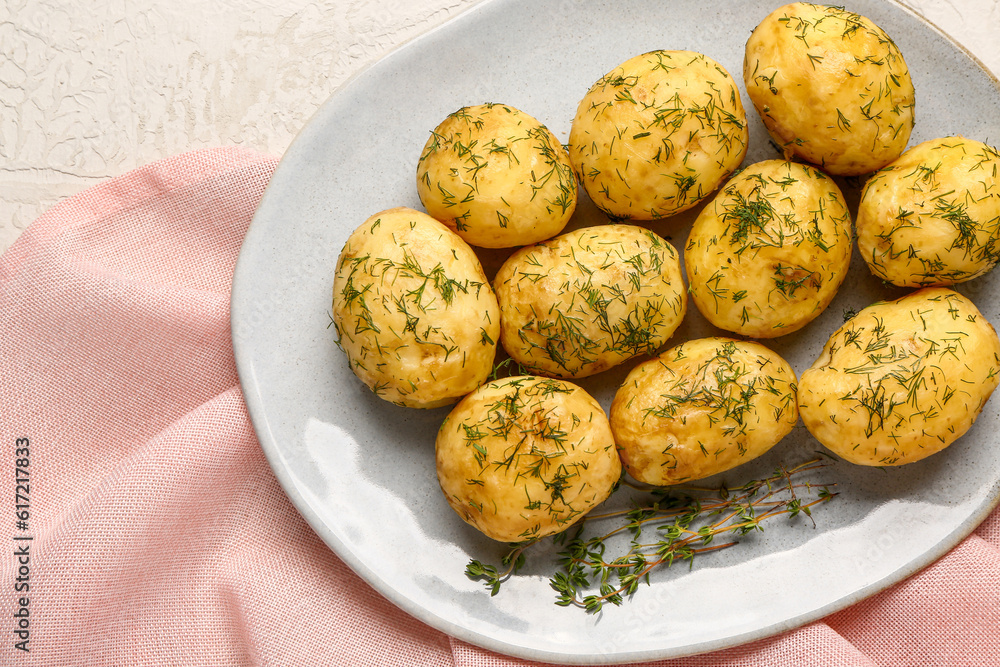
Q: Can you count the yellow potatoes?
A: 10